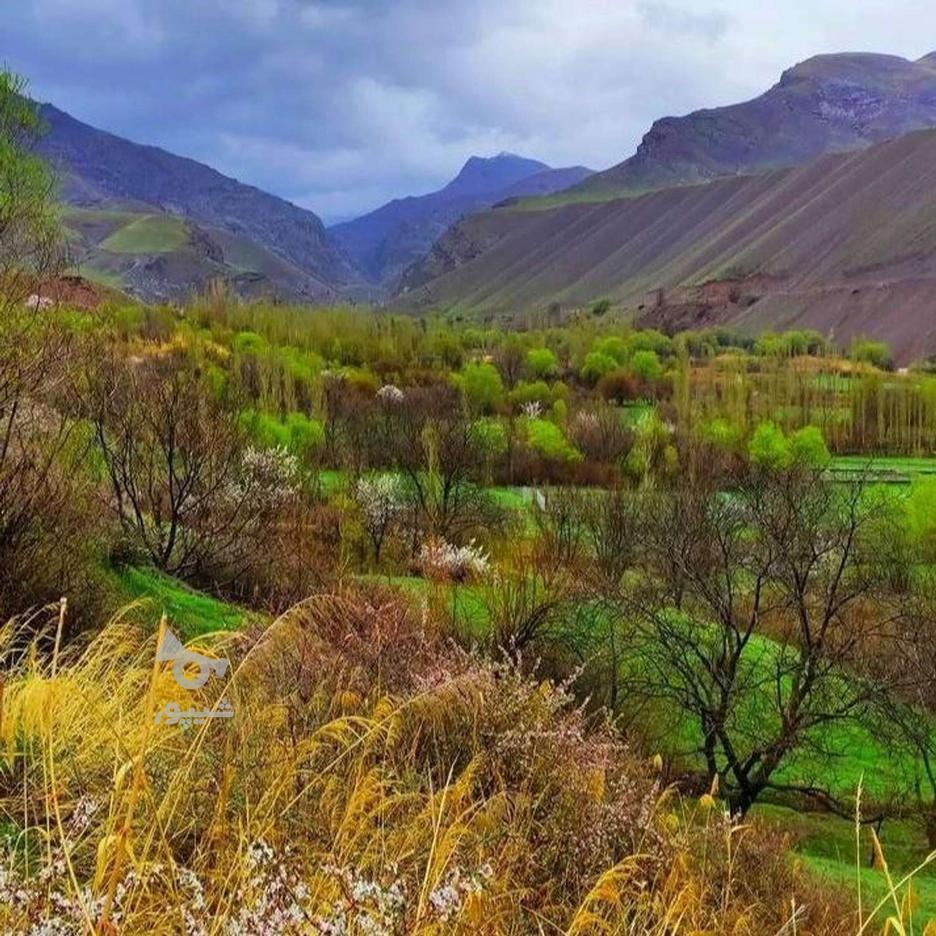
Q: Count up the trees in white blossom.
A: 5